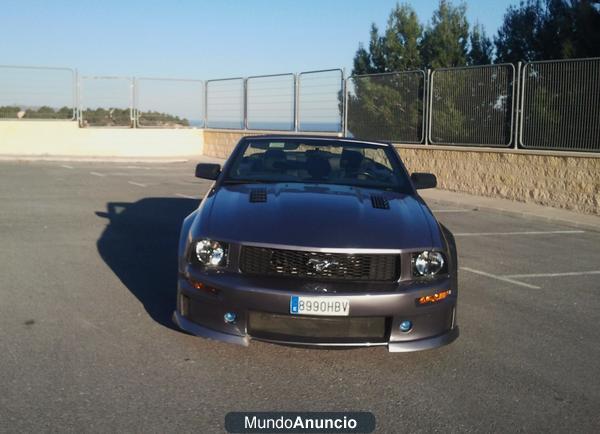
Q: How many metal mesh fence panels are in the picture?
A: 9